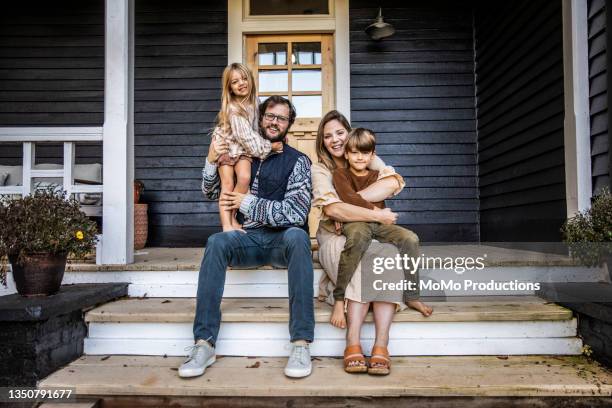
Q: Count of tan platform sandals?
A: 2